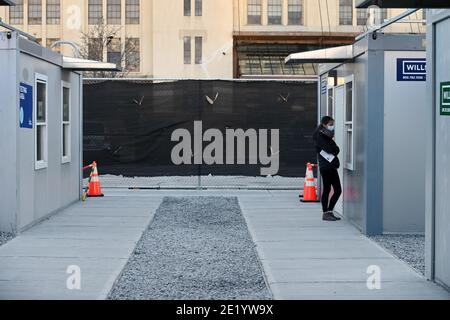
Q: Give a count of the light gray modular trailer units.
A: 3